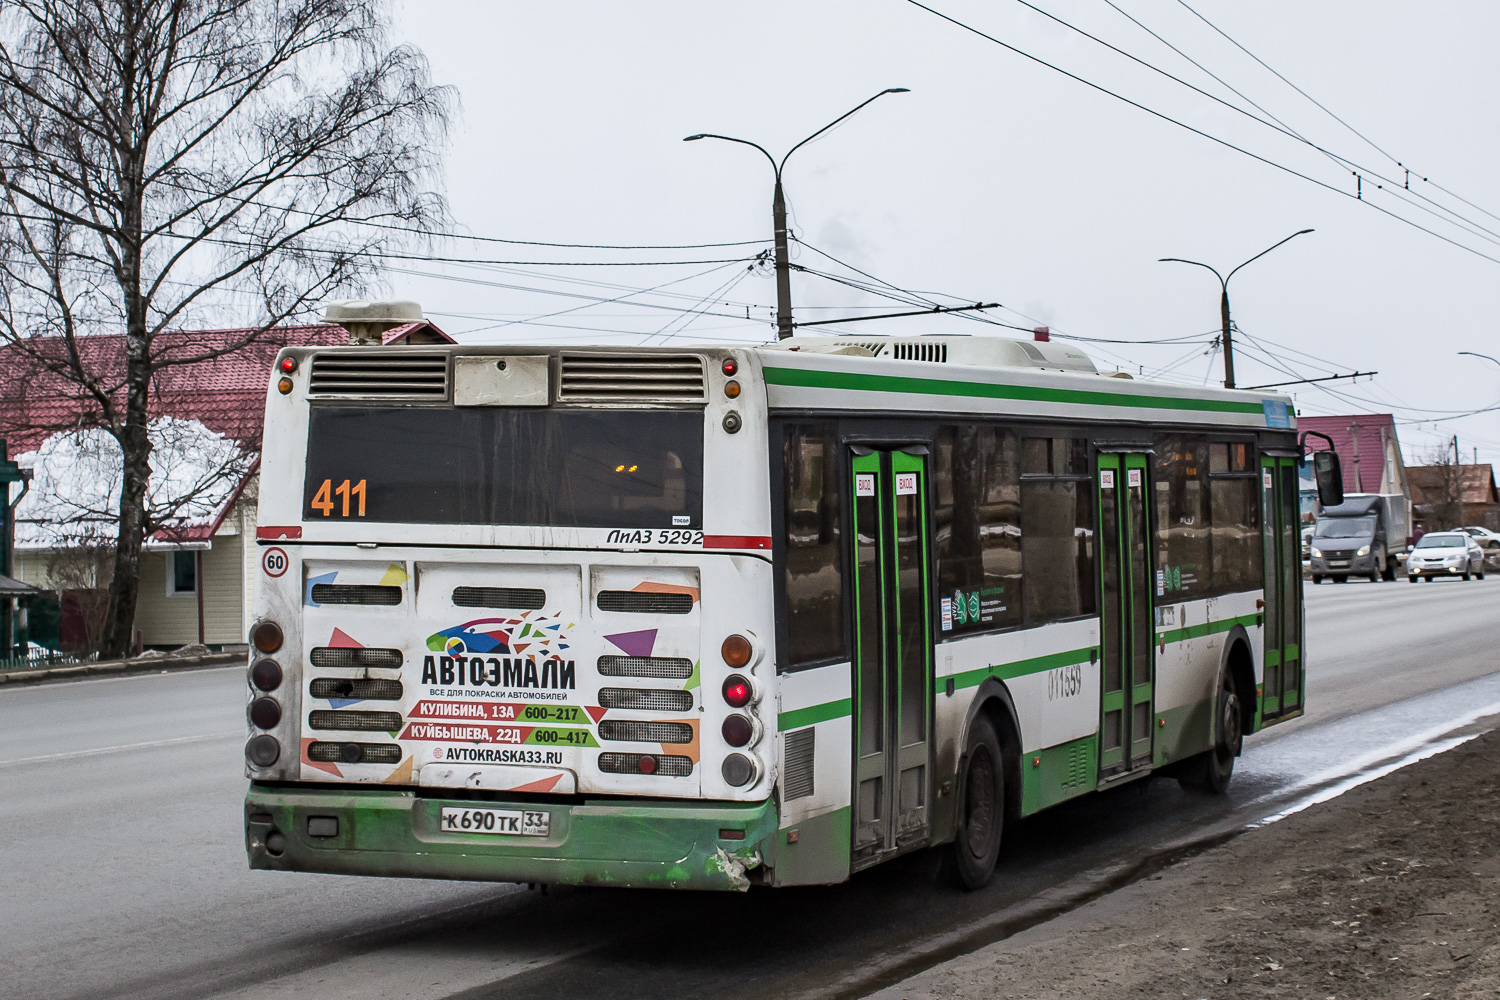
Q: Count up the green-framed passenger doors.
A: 3